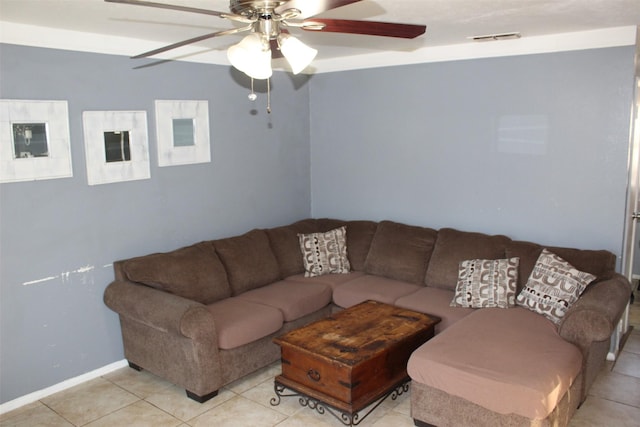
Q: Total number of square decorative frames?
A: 3